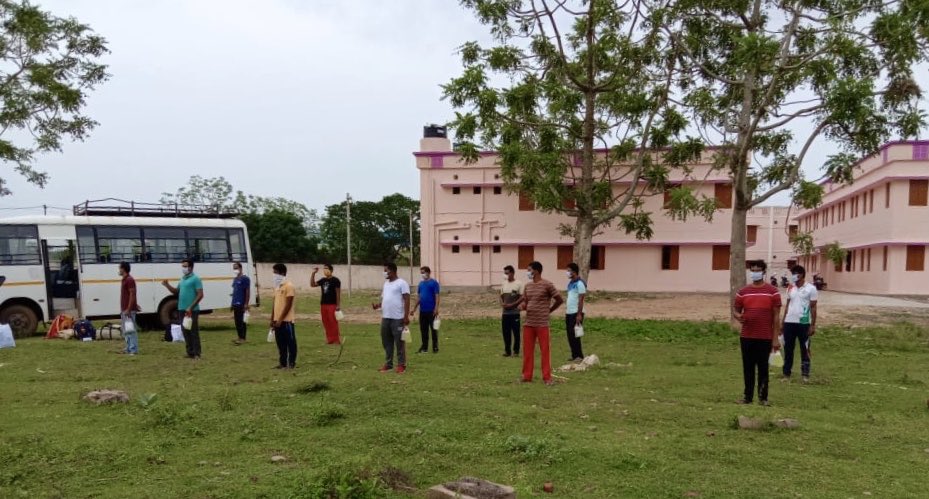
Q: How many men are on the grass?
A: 12